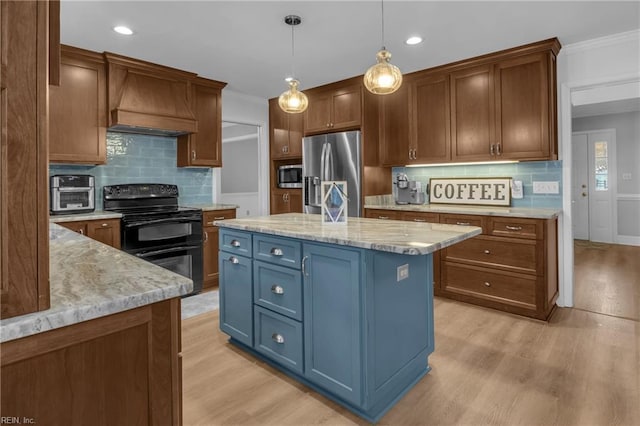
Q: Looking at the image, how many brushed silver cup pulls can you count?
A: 5